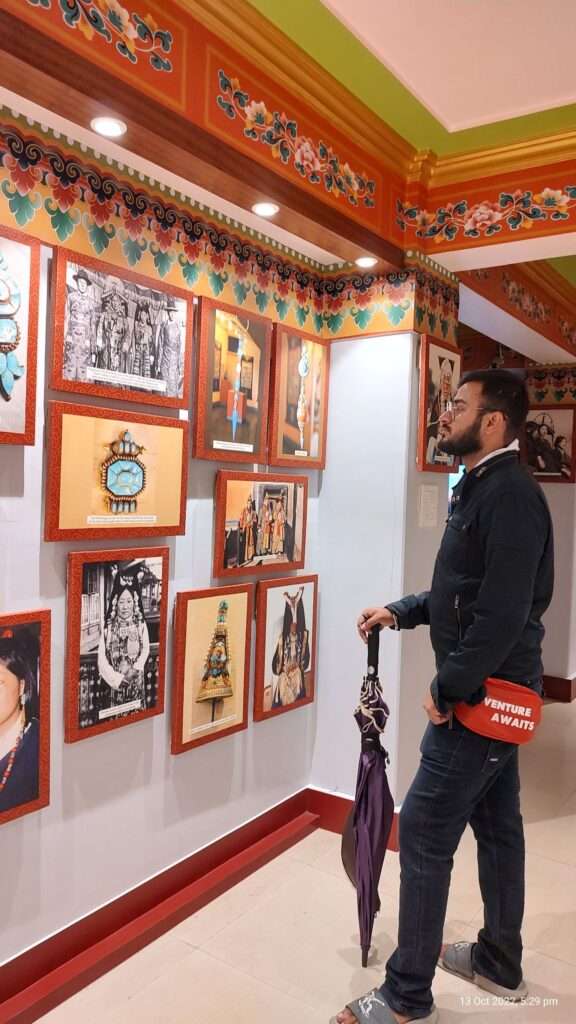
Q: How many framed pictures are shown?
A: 12